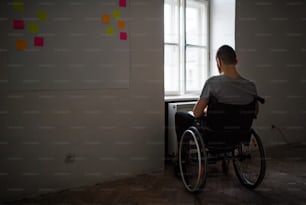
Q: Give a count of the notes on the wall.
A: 12